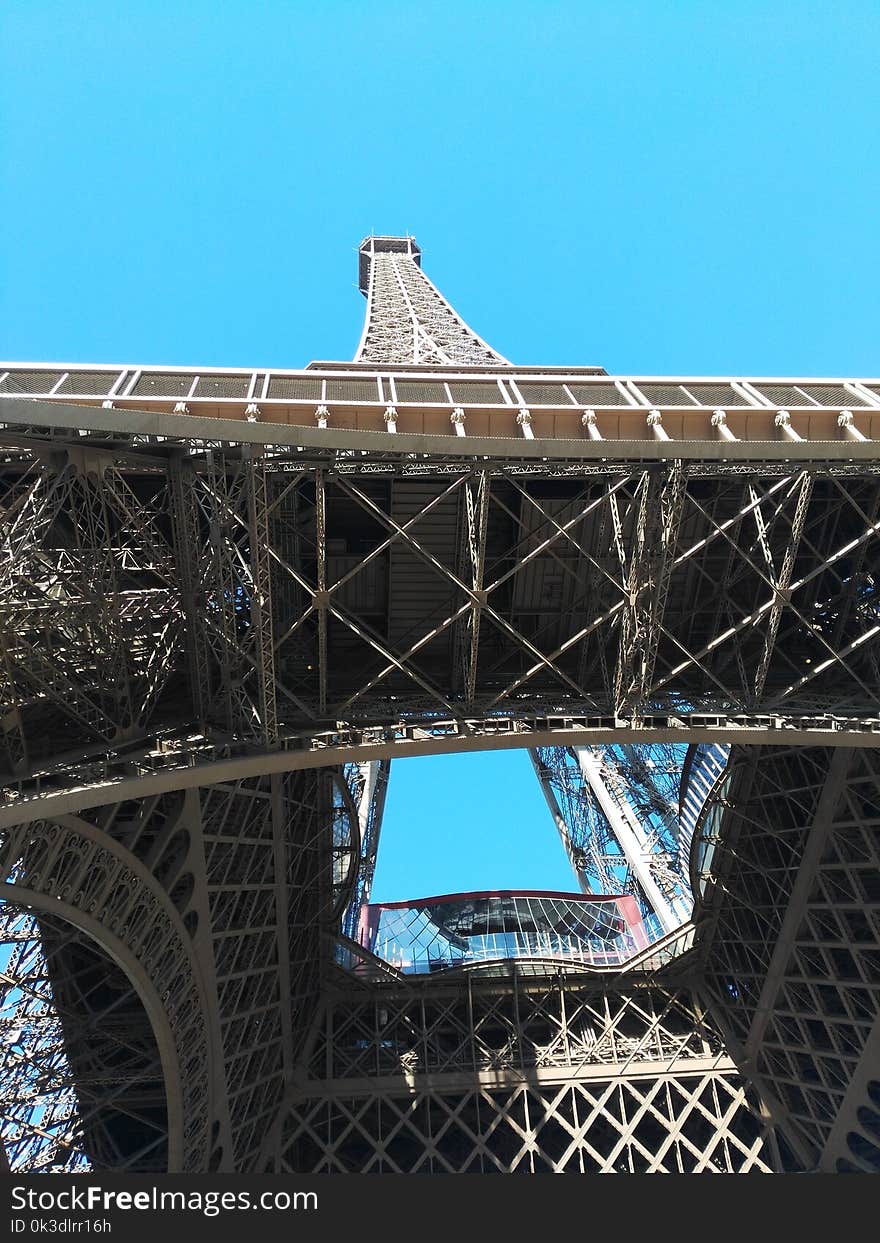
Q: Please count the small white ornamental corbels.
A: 12